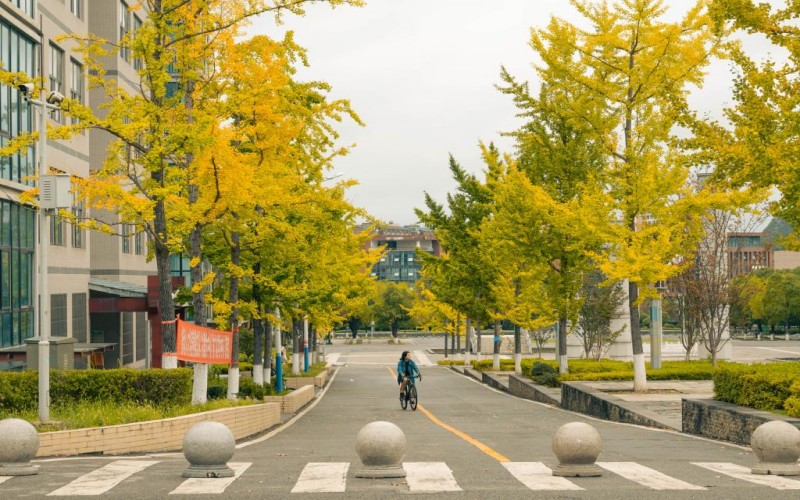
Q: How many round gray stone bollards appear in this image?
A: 5